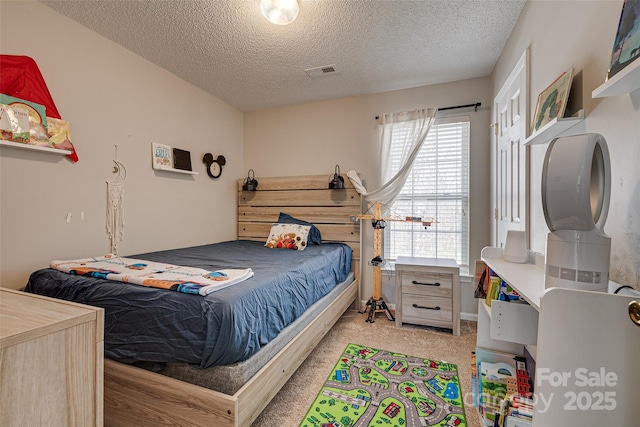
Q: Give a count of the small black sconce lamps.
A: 2